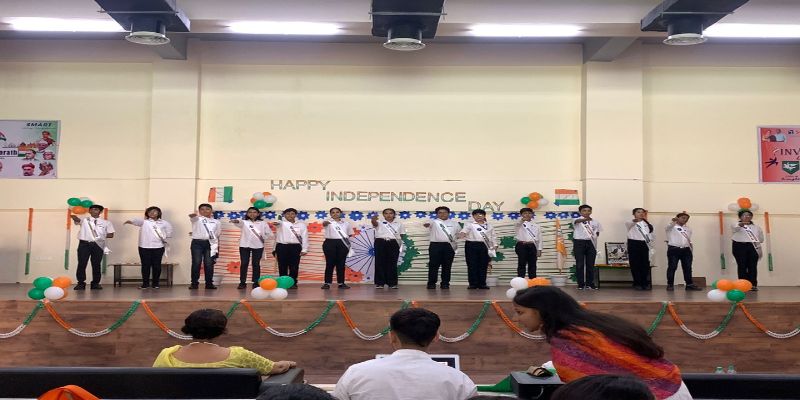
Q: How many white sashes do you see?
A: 14